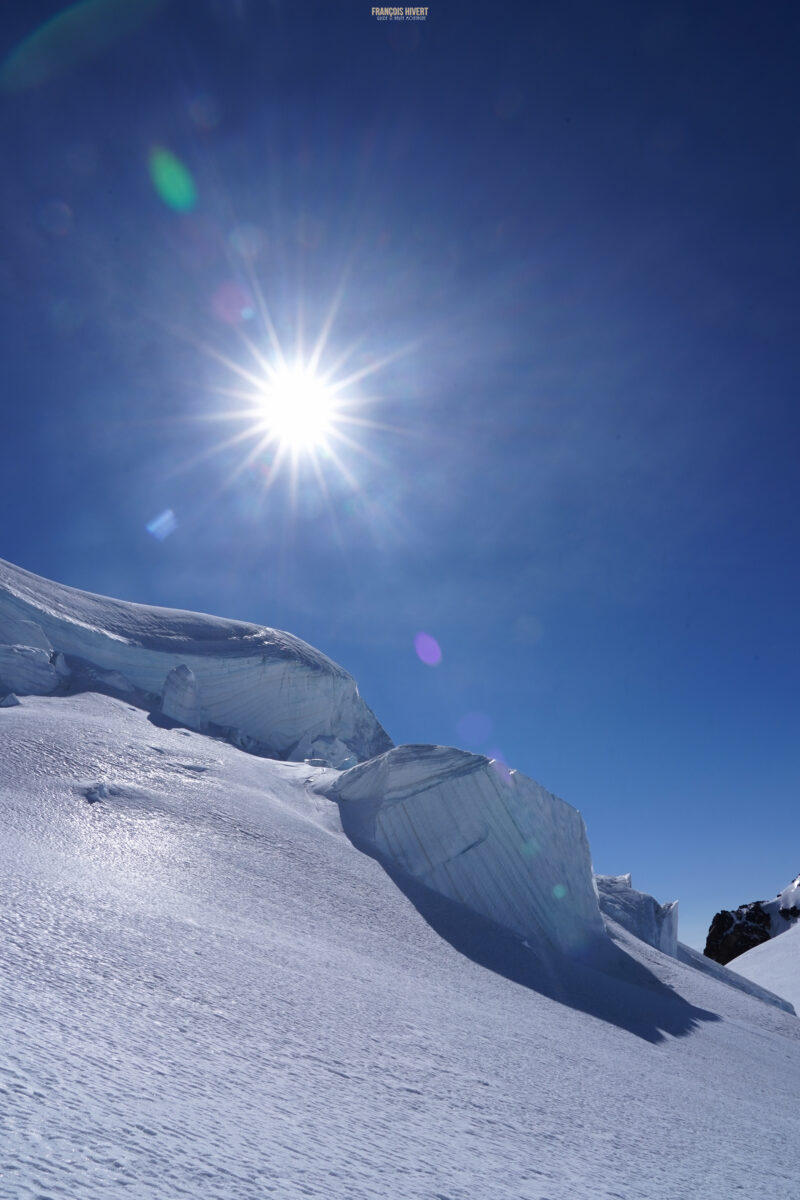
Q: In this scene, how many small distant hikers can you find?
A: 0